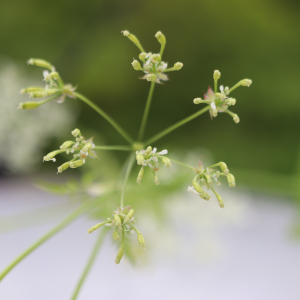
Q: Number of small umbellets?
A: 7